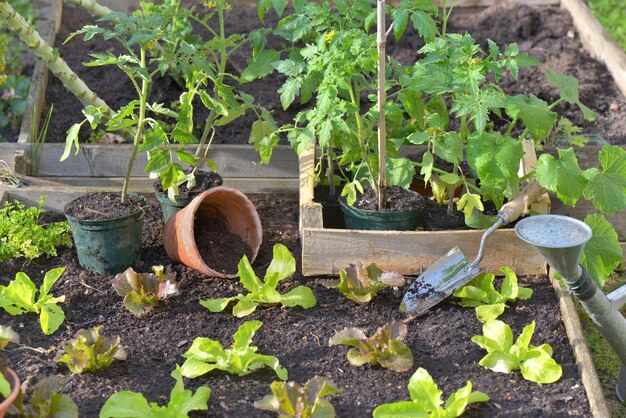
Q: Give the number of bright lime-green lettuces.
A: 7